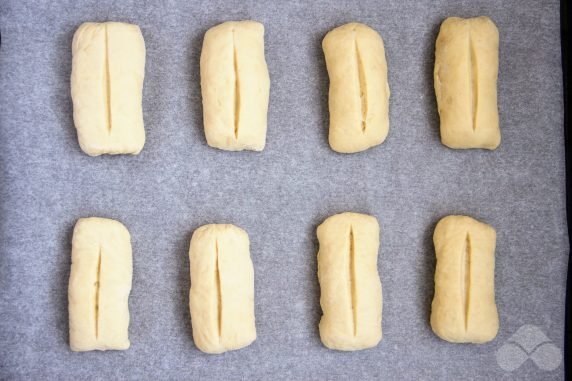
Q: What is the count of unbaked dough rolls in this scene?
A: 8